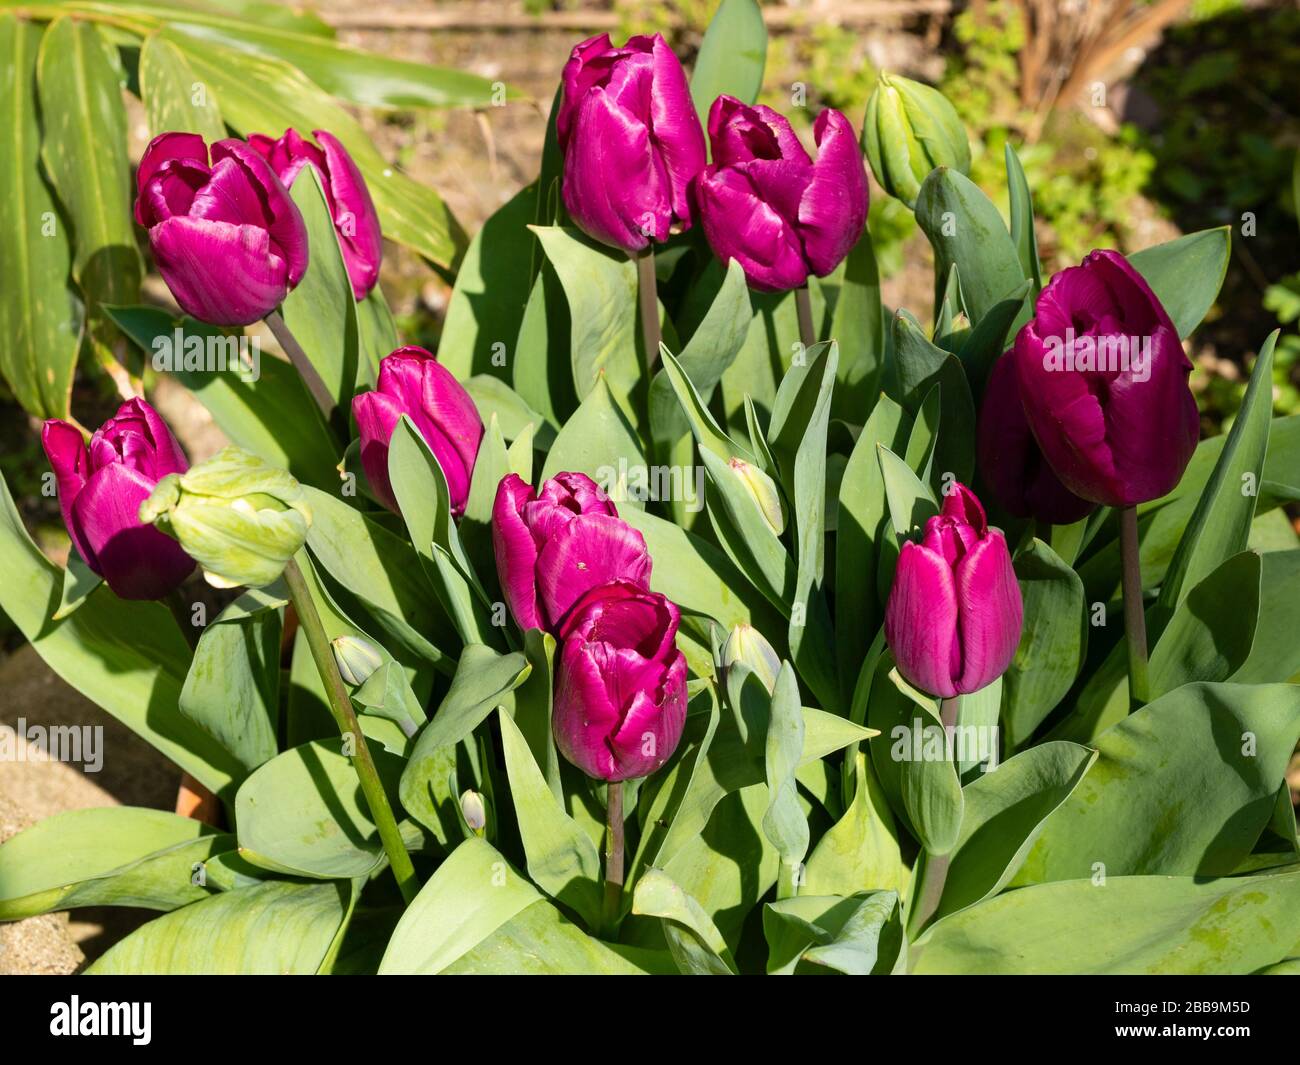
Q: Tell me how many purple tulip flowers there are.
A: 11